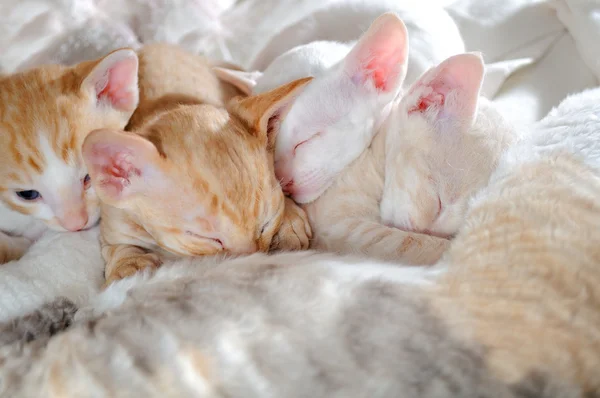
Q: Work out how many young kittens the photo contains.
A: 4